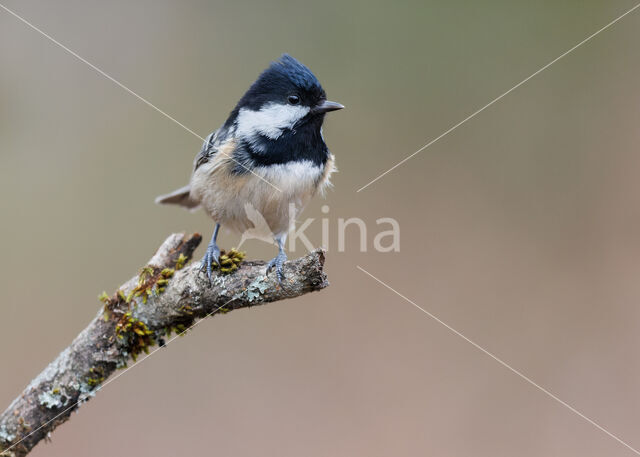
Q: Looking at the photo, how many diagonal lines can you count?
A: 4